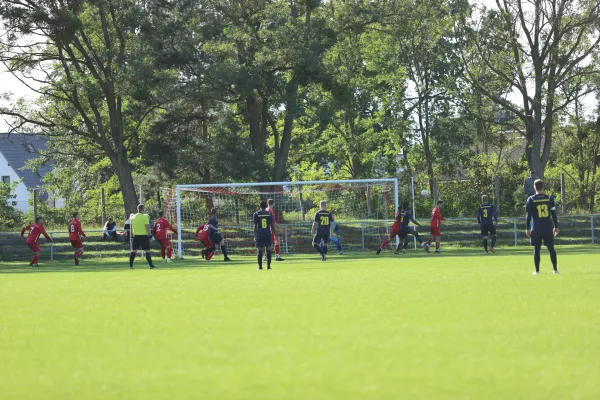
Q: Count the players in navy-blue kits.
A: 6